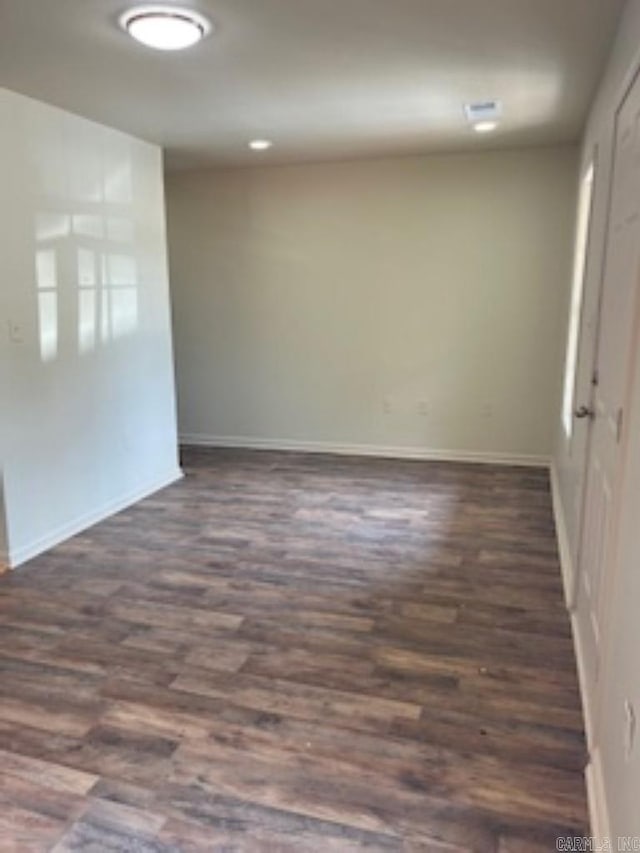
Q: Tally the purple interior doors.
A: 0